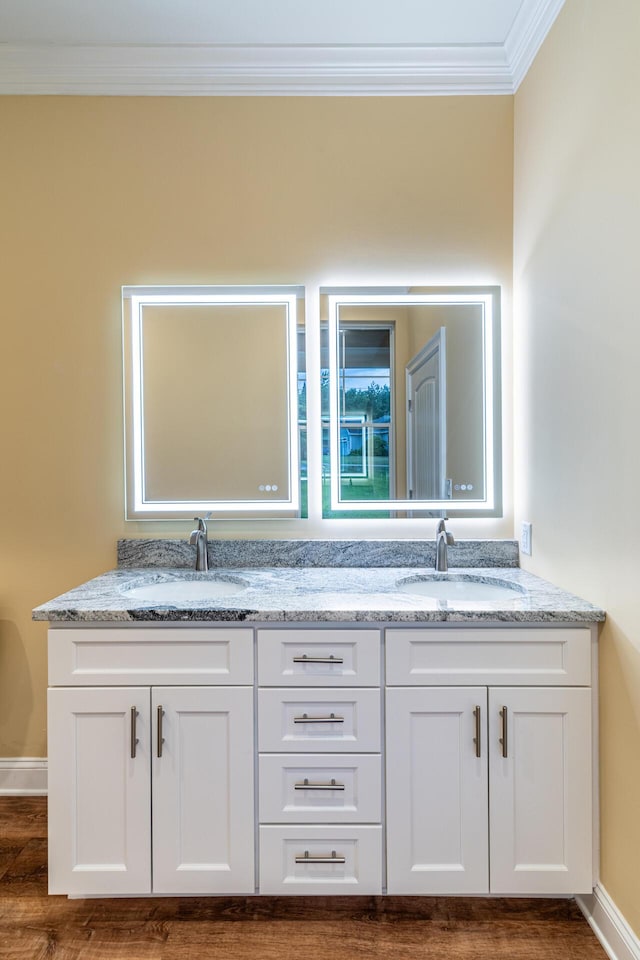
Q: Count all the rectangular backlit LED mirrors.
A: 2